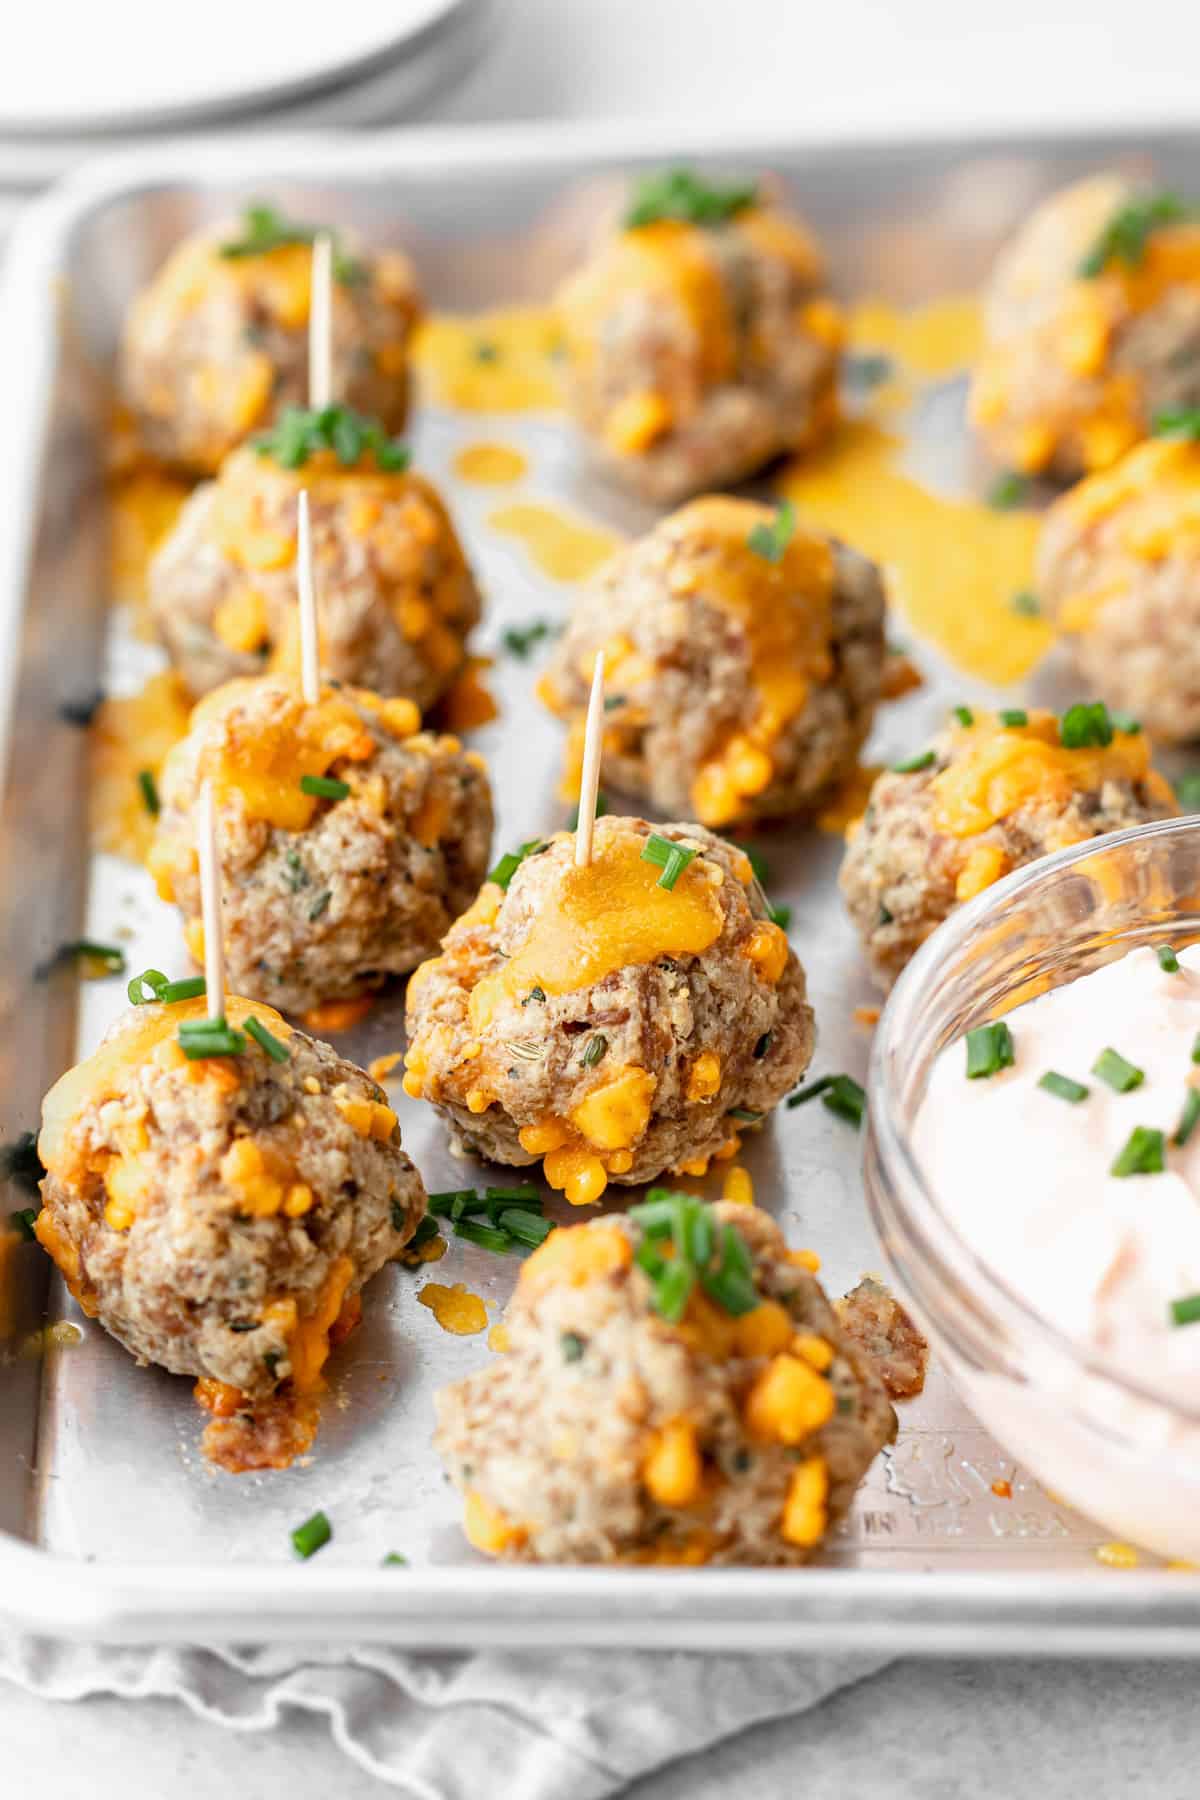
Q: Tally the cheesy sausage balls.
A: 11